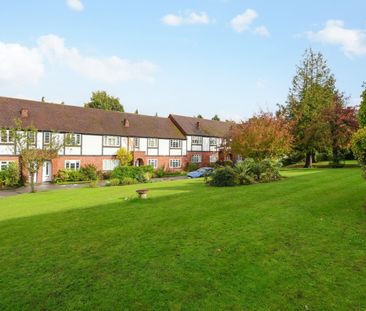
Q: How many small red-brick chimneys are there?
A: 3